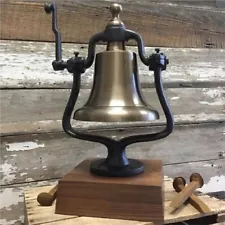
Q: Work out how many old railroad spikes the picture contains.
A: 3